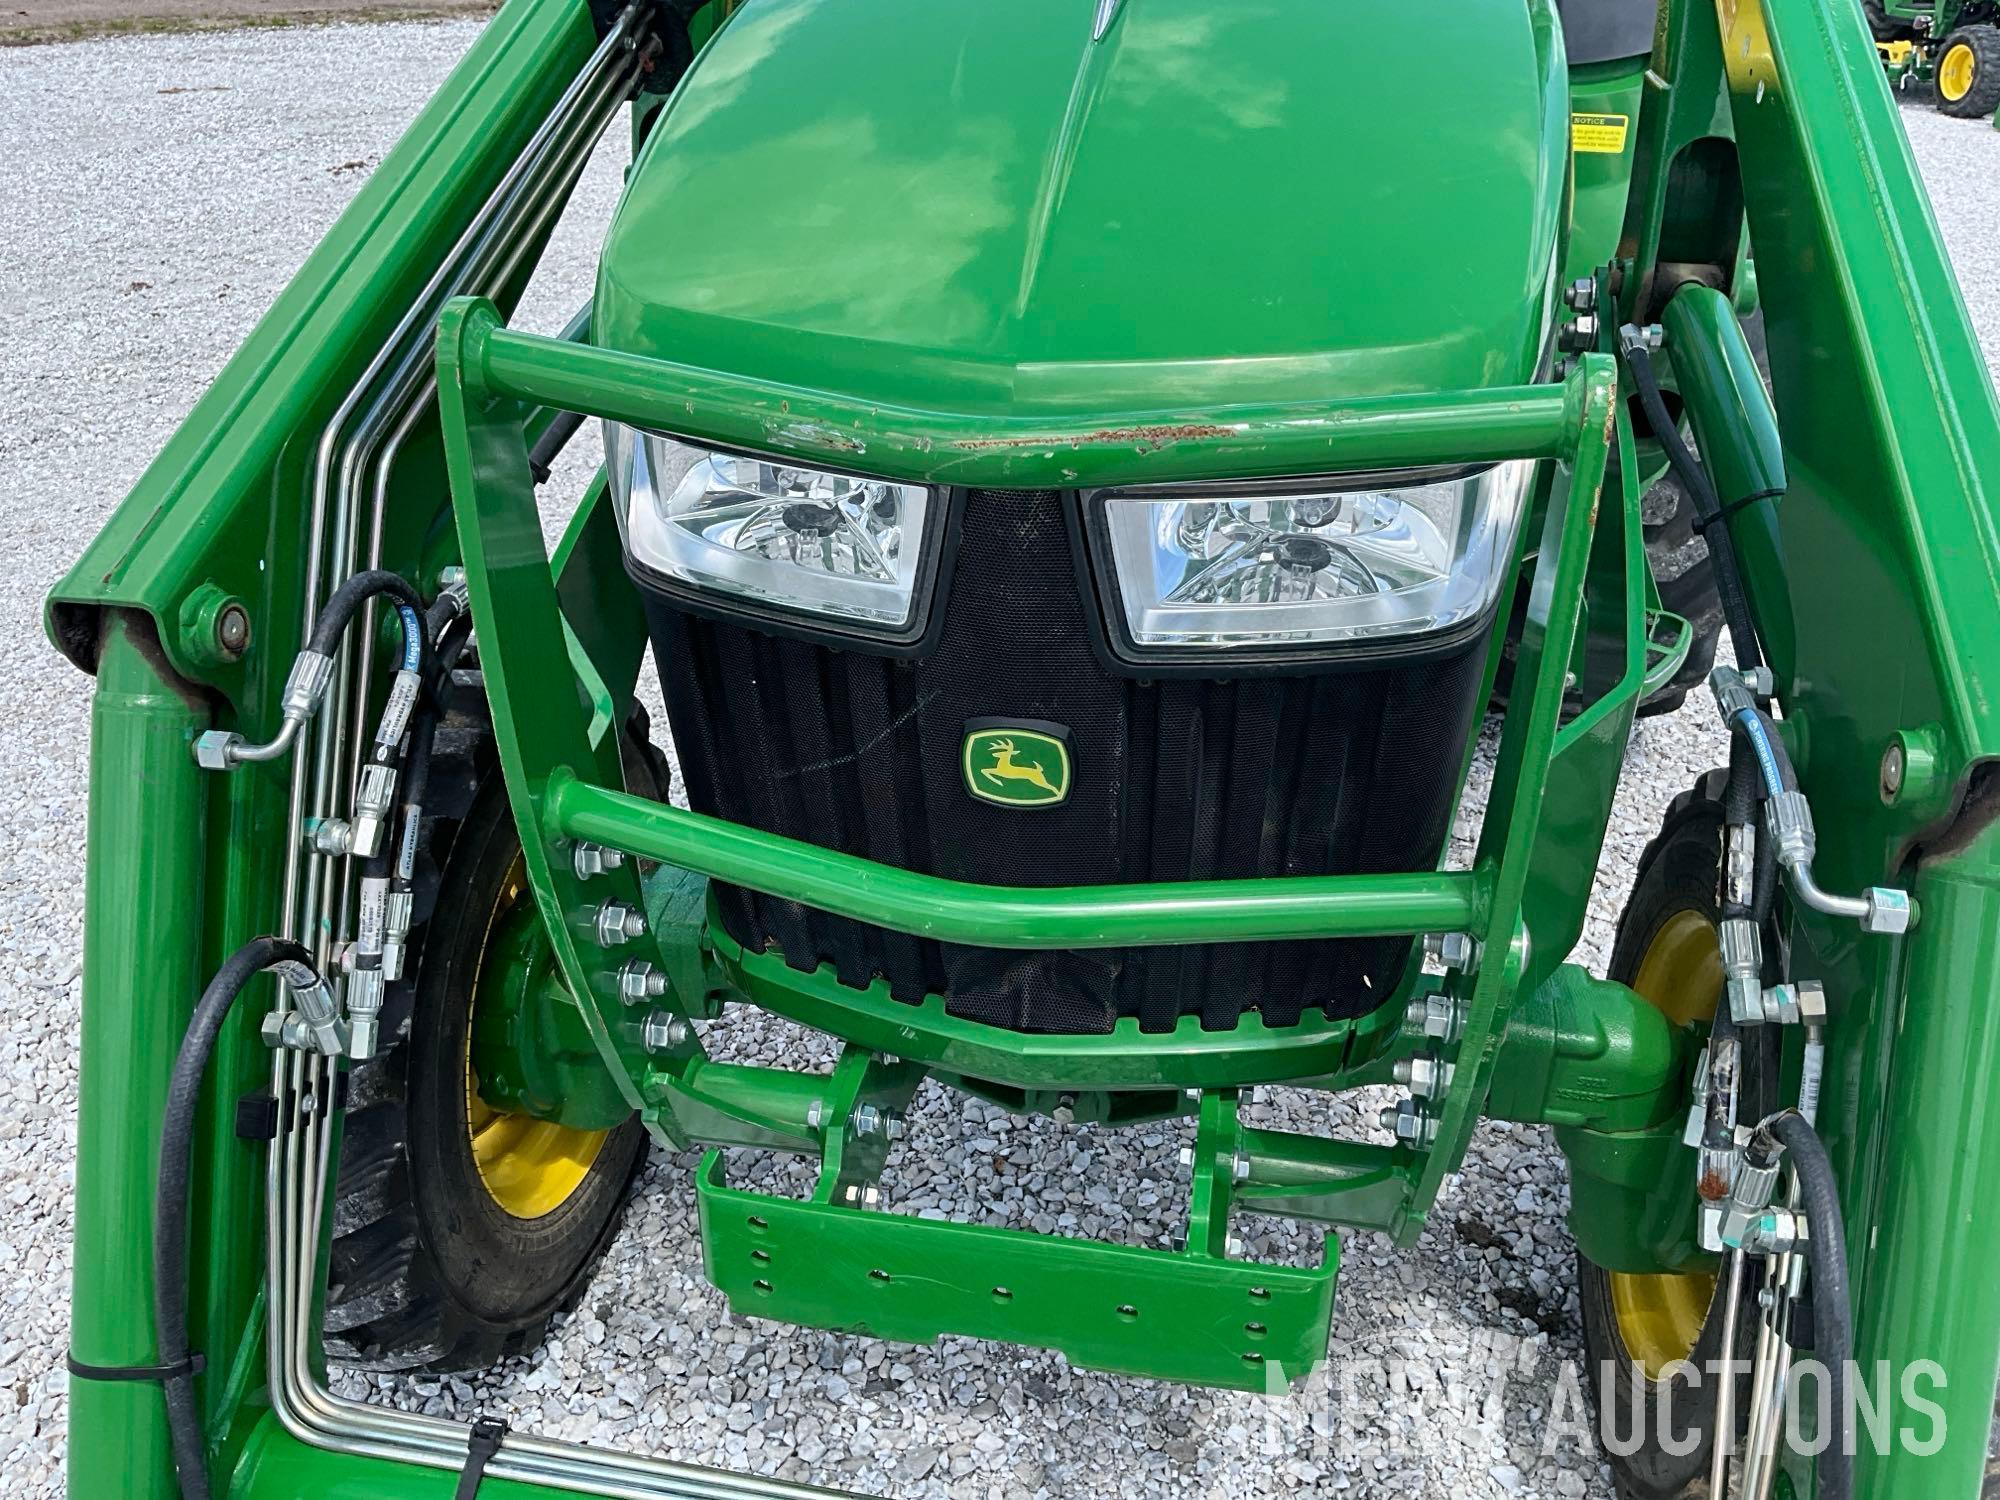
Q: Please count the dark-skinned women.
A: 0